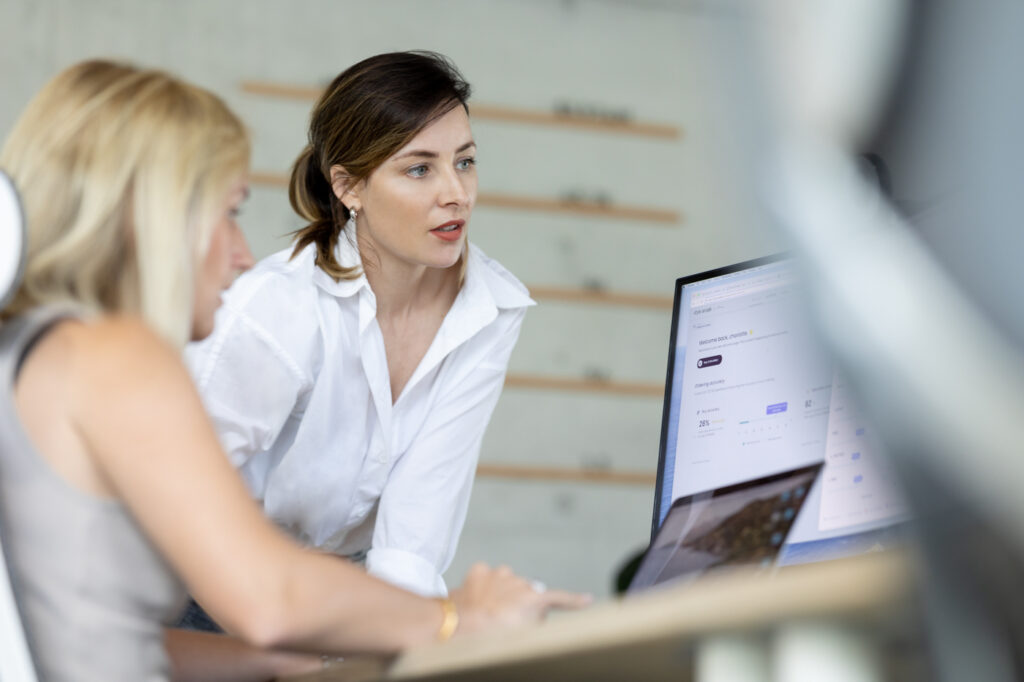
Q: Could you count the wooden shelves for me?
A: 5